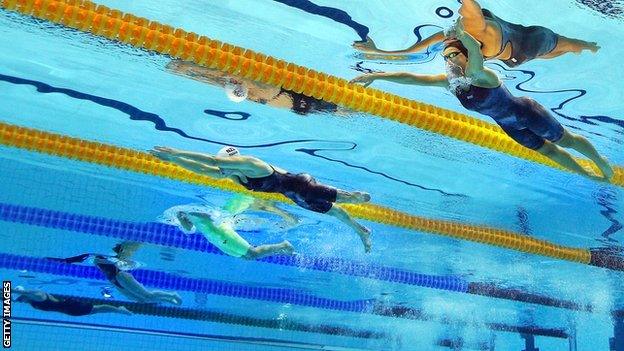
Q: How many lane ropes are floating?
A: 5